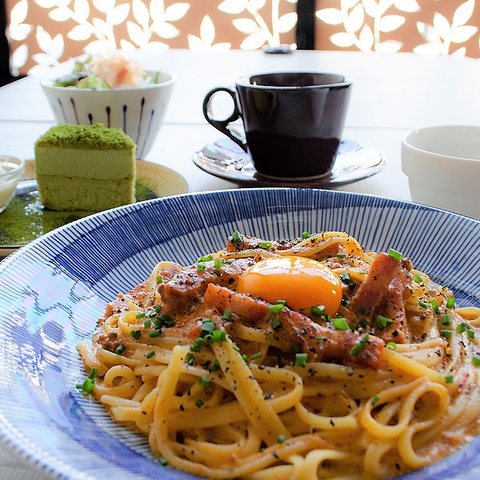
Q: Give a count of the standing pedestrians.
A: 0